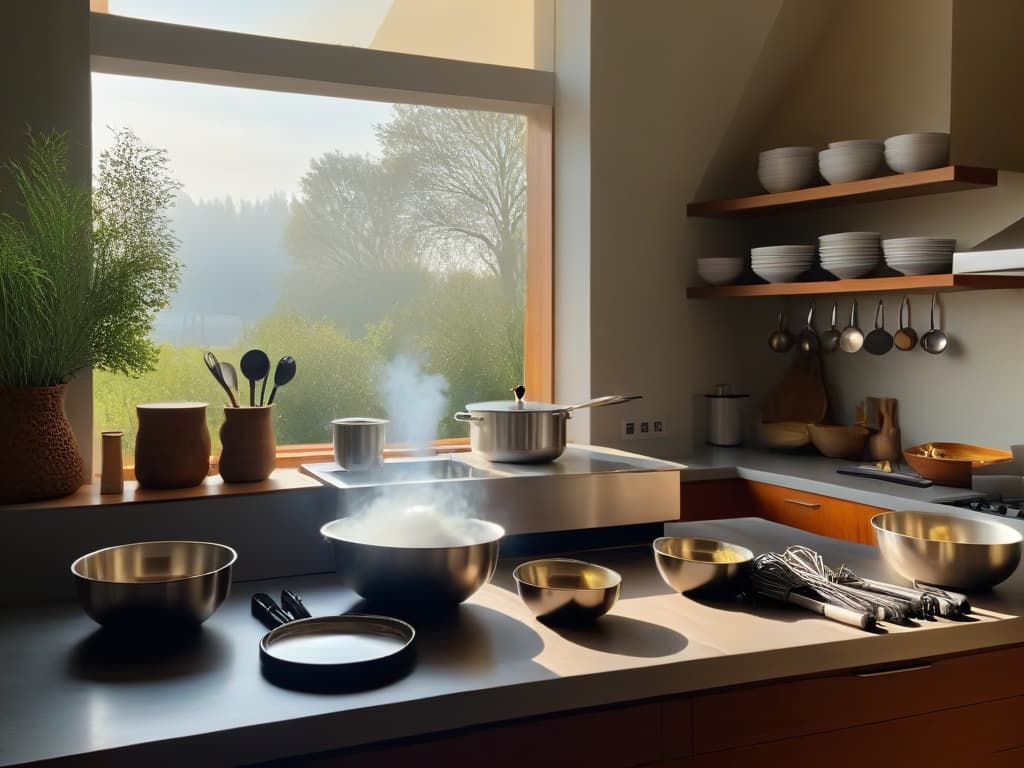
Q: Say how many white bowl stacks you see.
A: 7